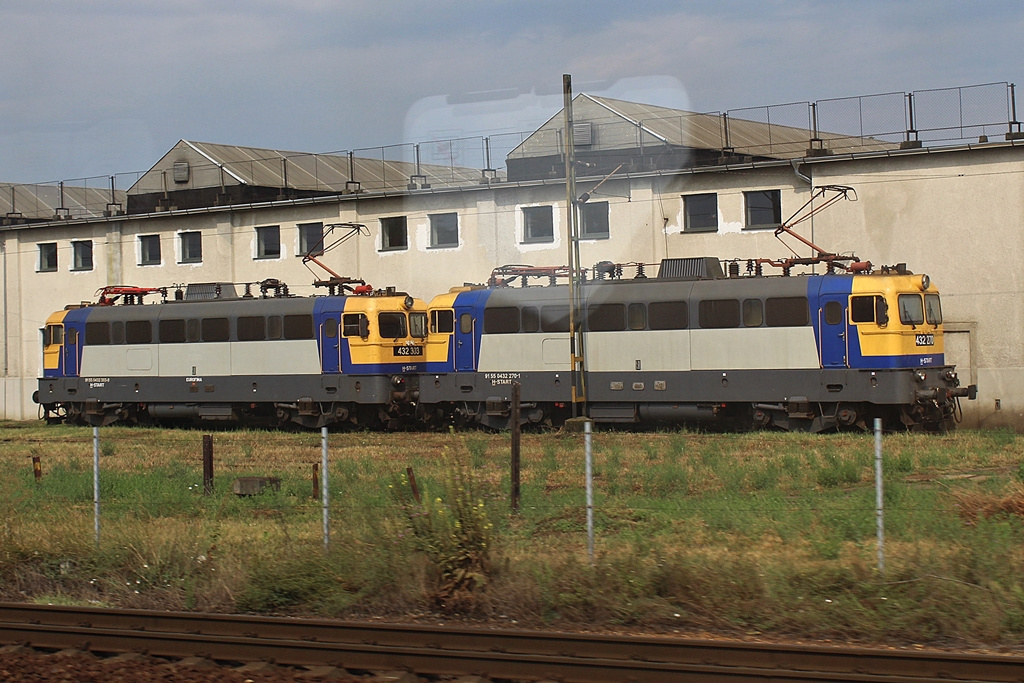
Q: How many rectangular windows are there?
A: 12